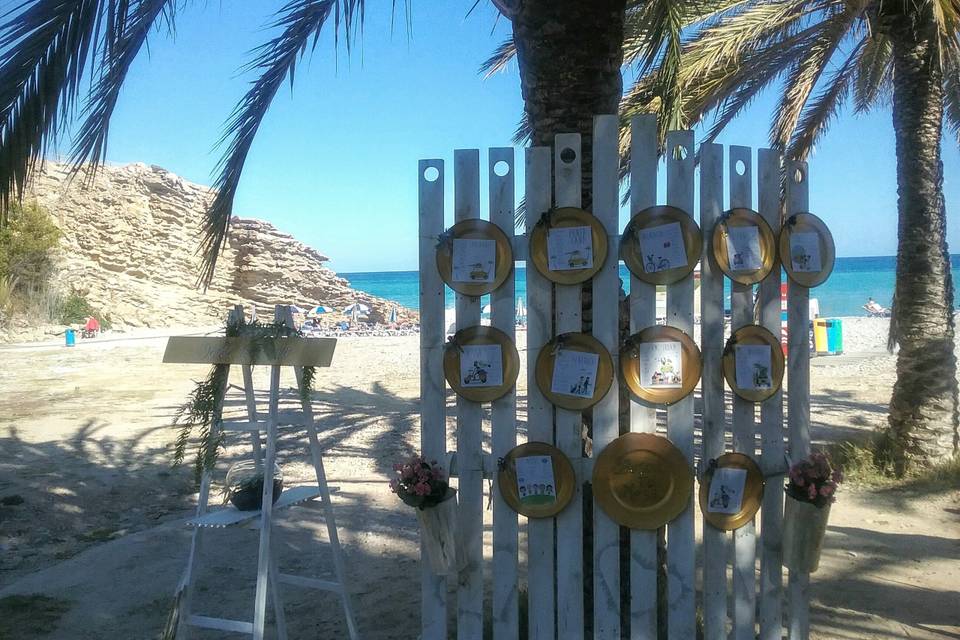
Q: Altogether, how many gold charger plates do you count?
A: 12